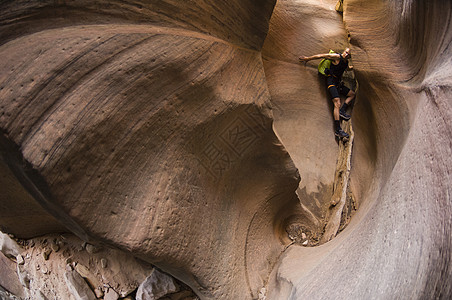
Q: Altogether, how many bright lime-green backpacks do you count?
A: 1